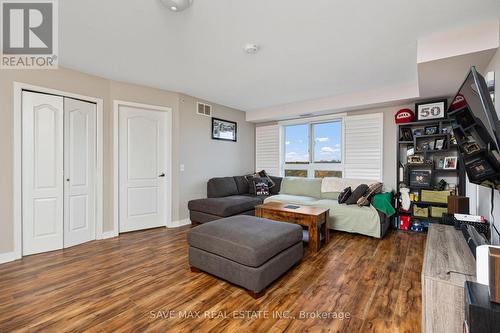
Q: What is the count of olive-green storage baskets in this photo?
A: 3